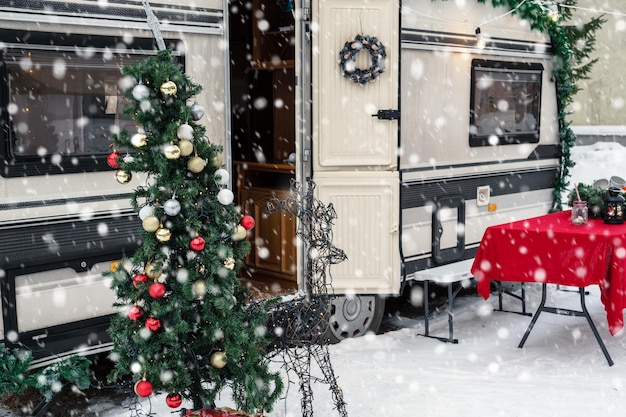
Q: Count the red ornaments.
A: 9